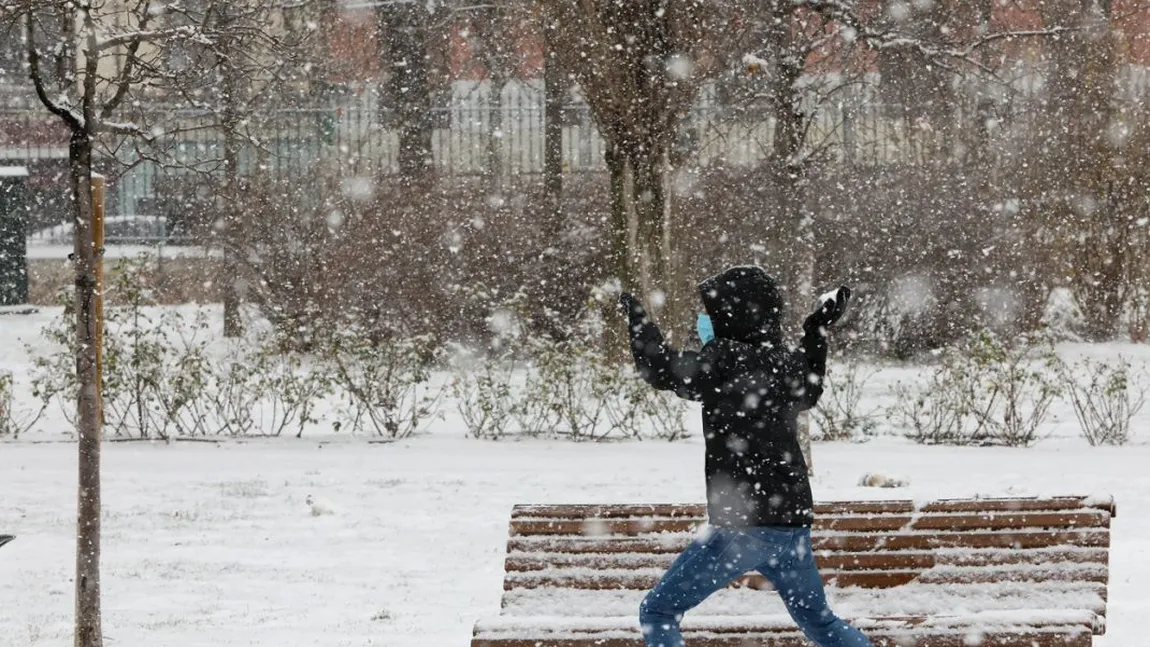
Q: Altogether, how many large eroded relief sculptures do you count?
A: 0